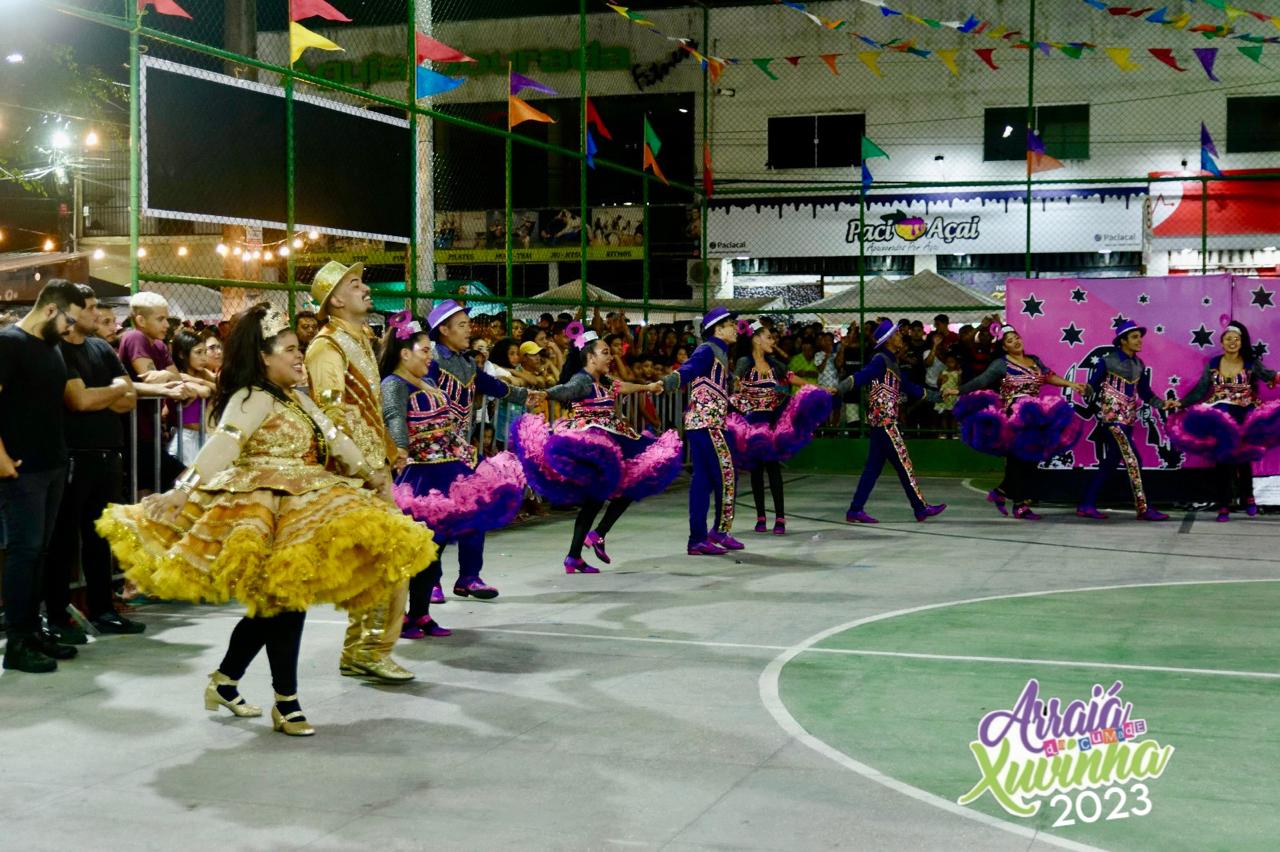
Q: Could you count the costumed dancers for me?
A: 11